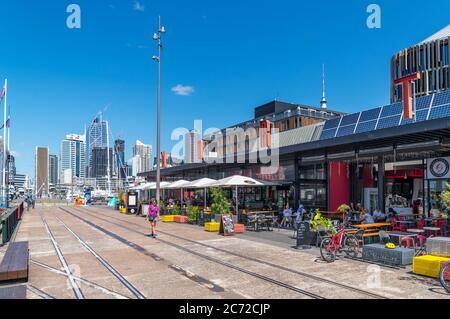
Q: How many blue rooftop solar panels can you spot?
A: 12